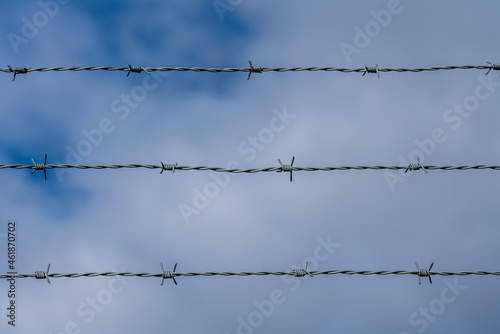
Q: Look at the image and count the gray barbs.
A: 13